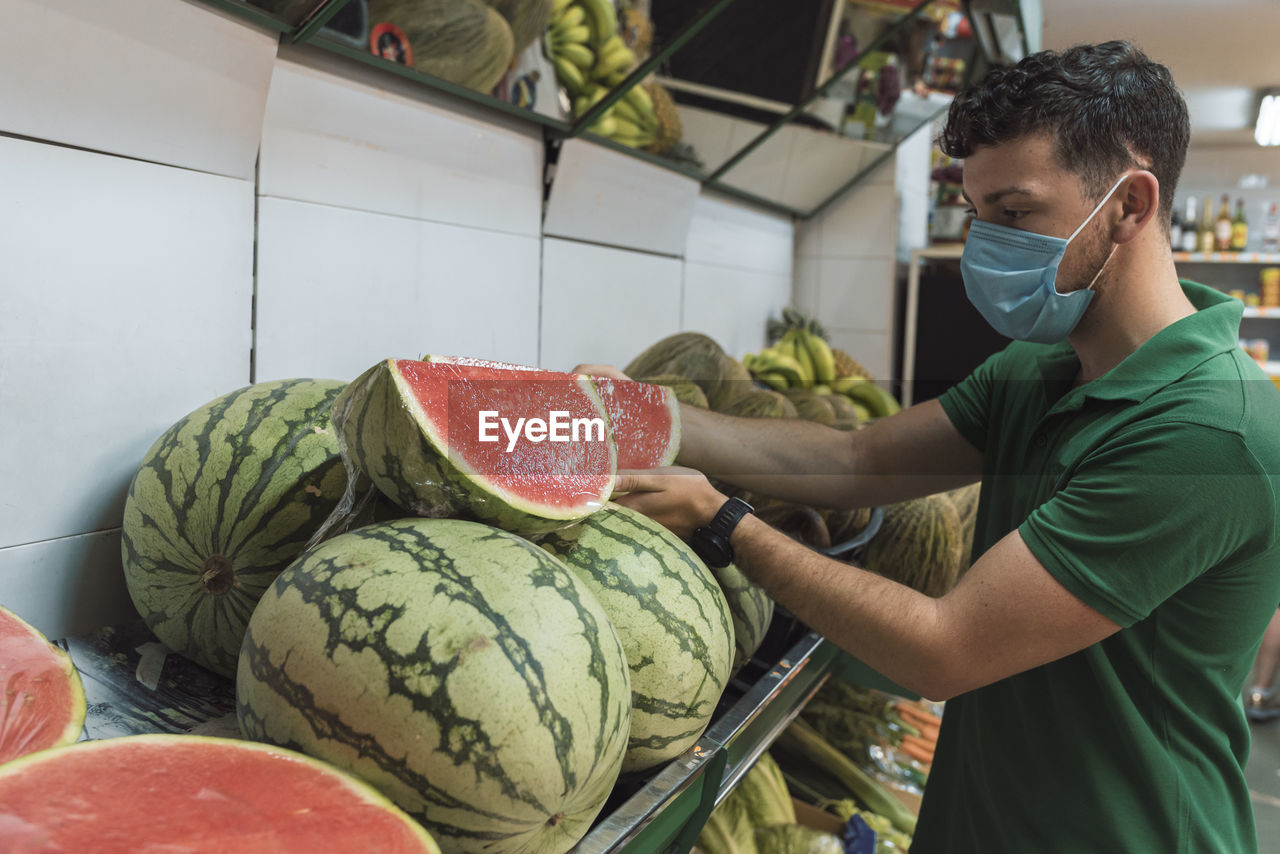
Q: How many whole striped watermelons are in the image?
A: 4